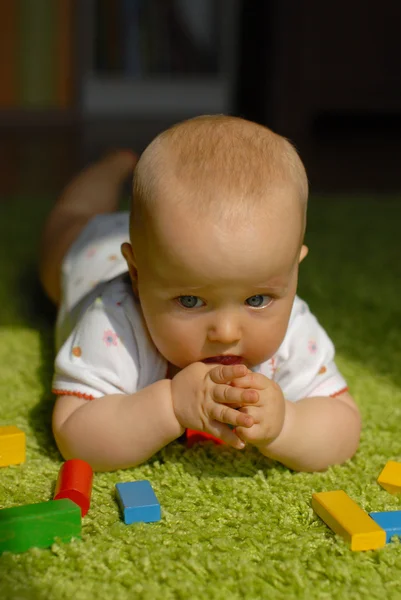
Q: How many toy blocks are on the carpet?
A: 8